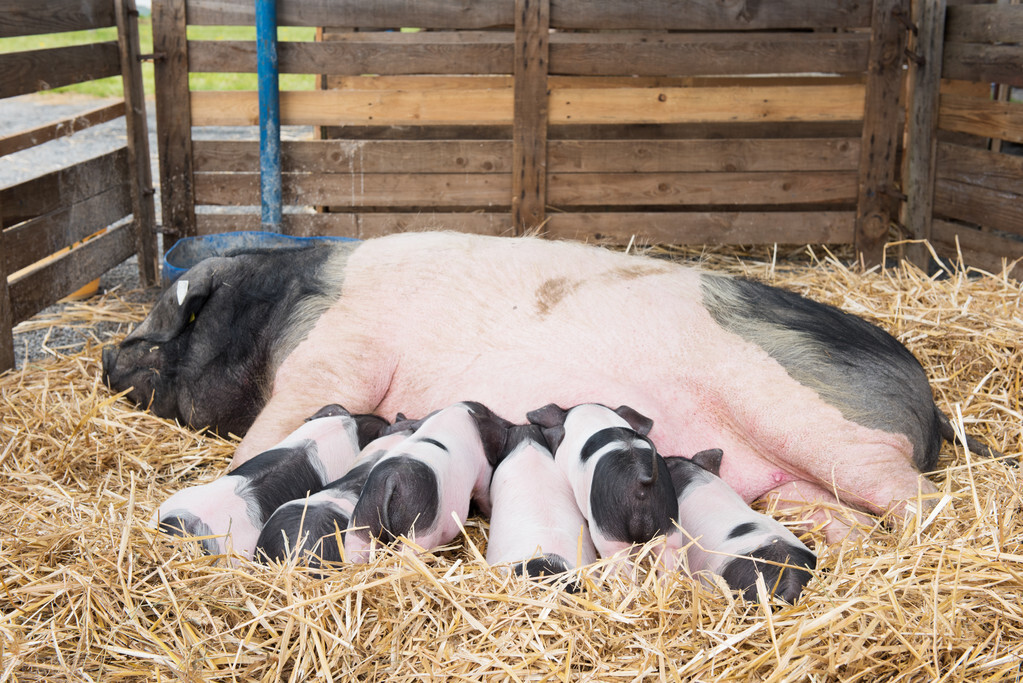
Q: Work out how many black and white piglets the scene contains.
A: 6